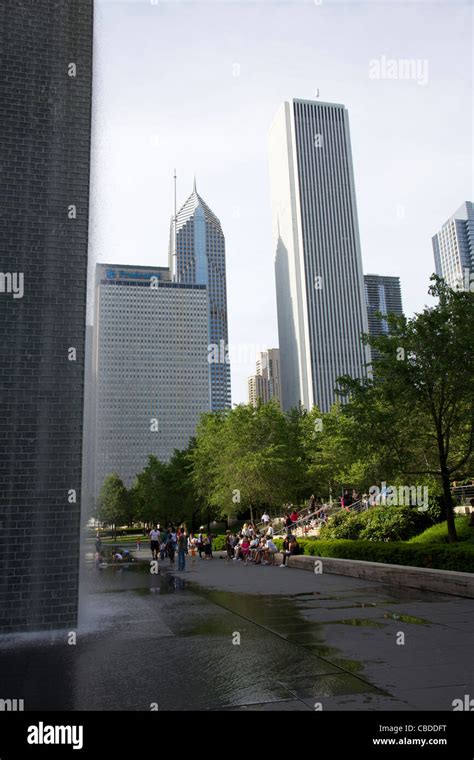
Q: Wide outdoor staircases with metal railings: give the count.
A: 1